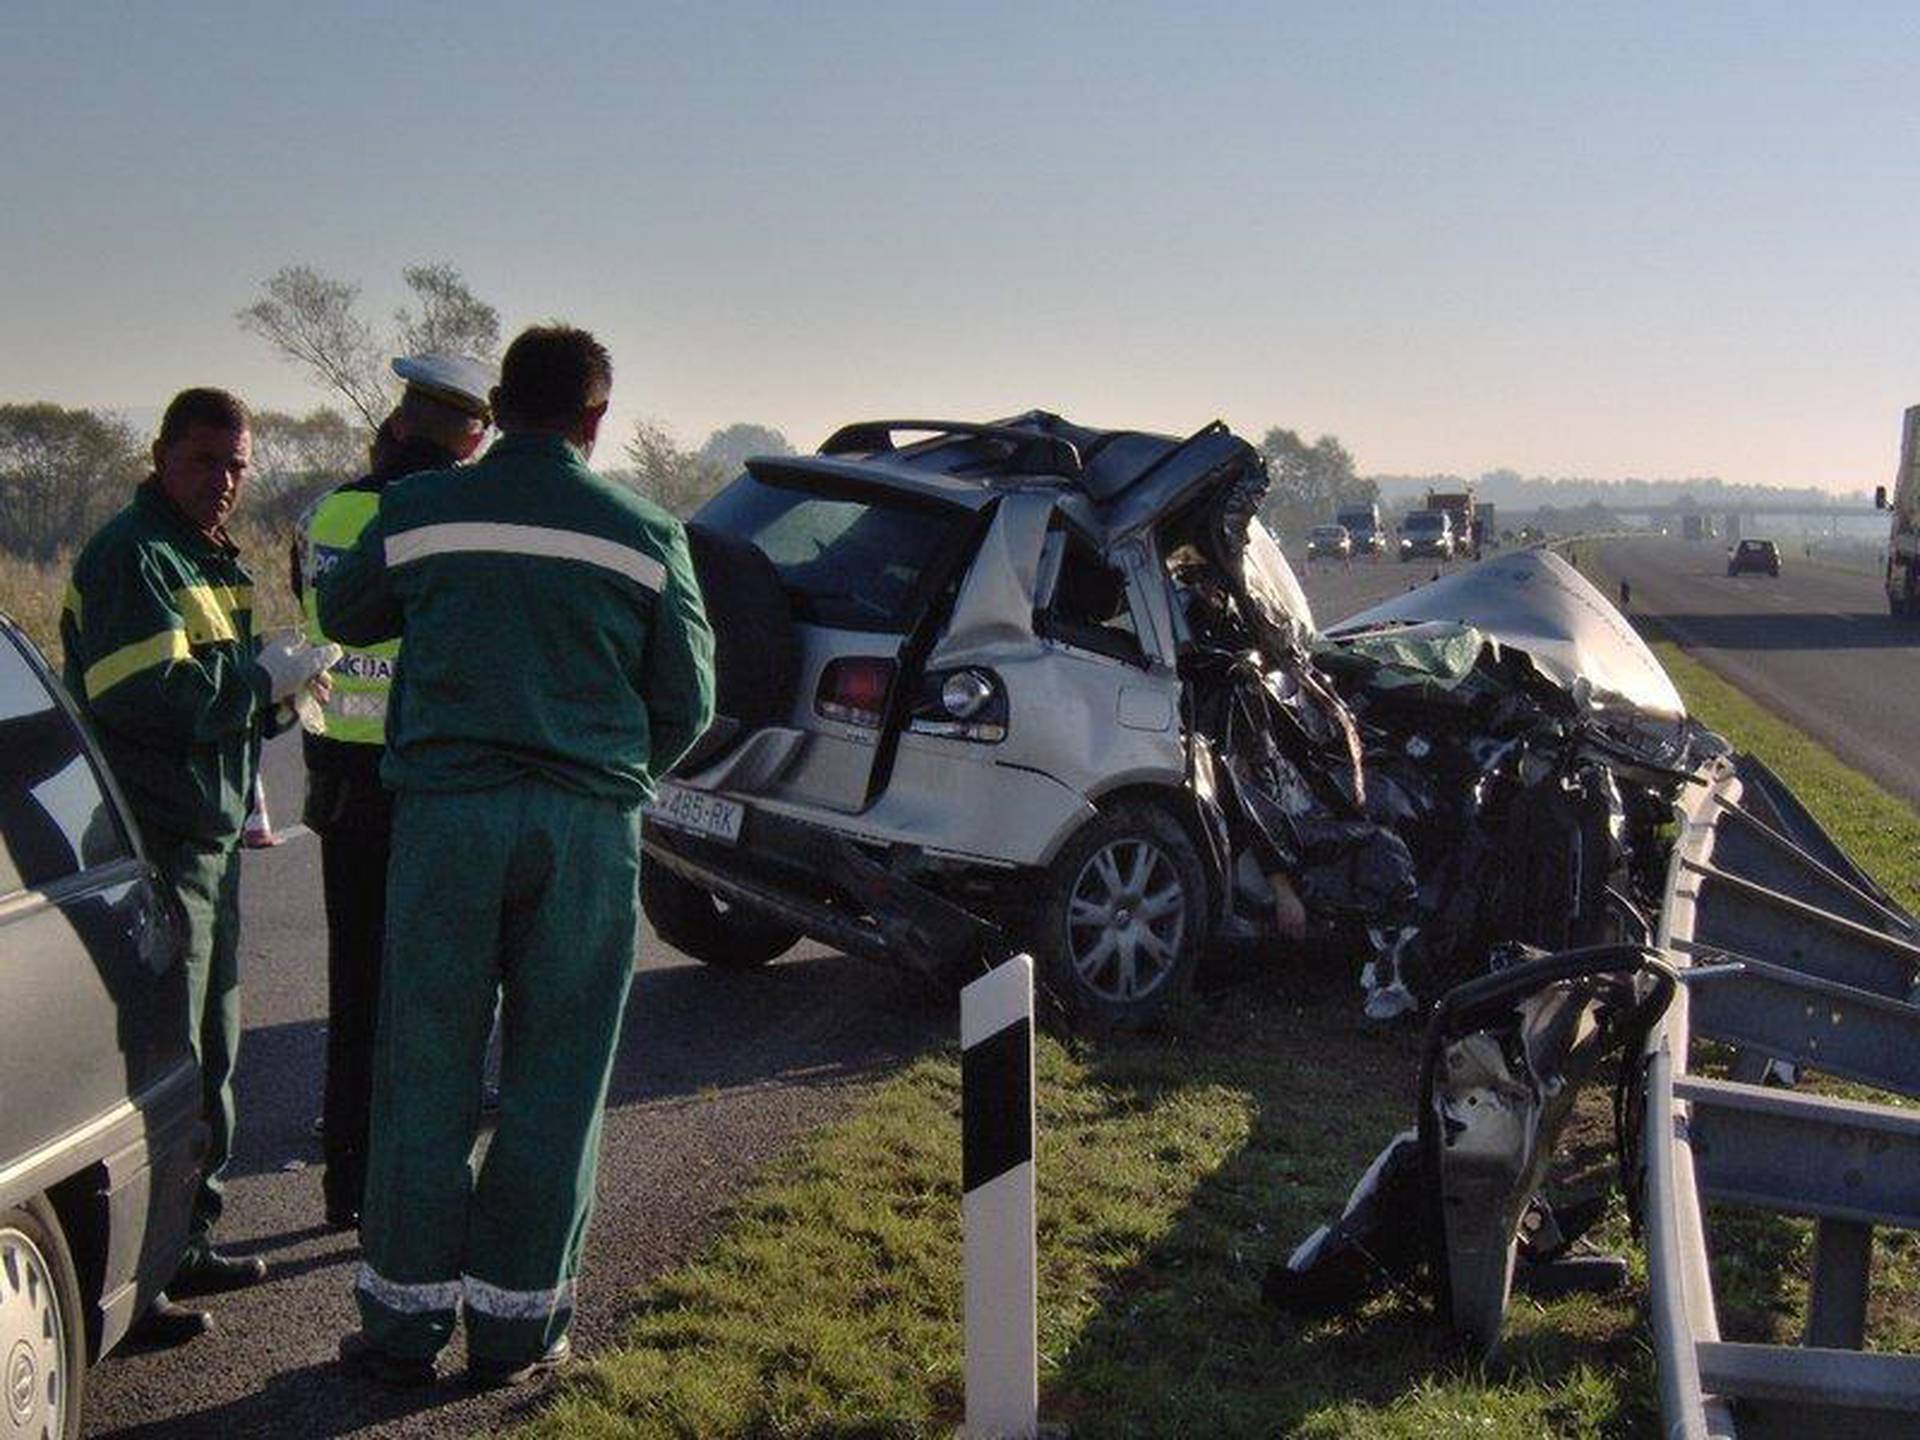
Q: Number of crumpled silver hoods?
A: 1